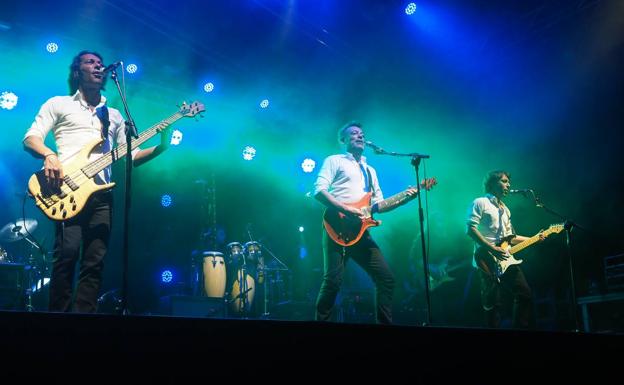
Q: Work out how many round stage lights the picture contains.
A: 11